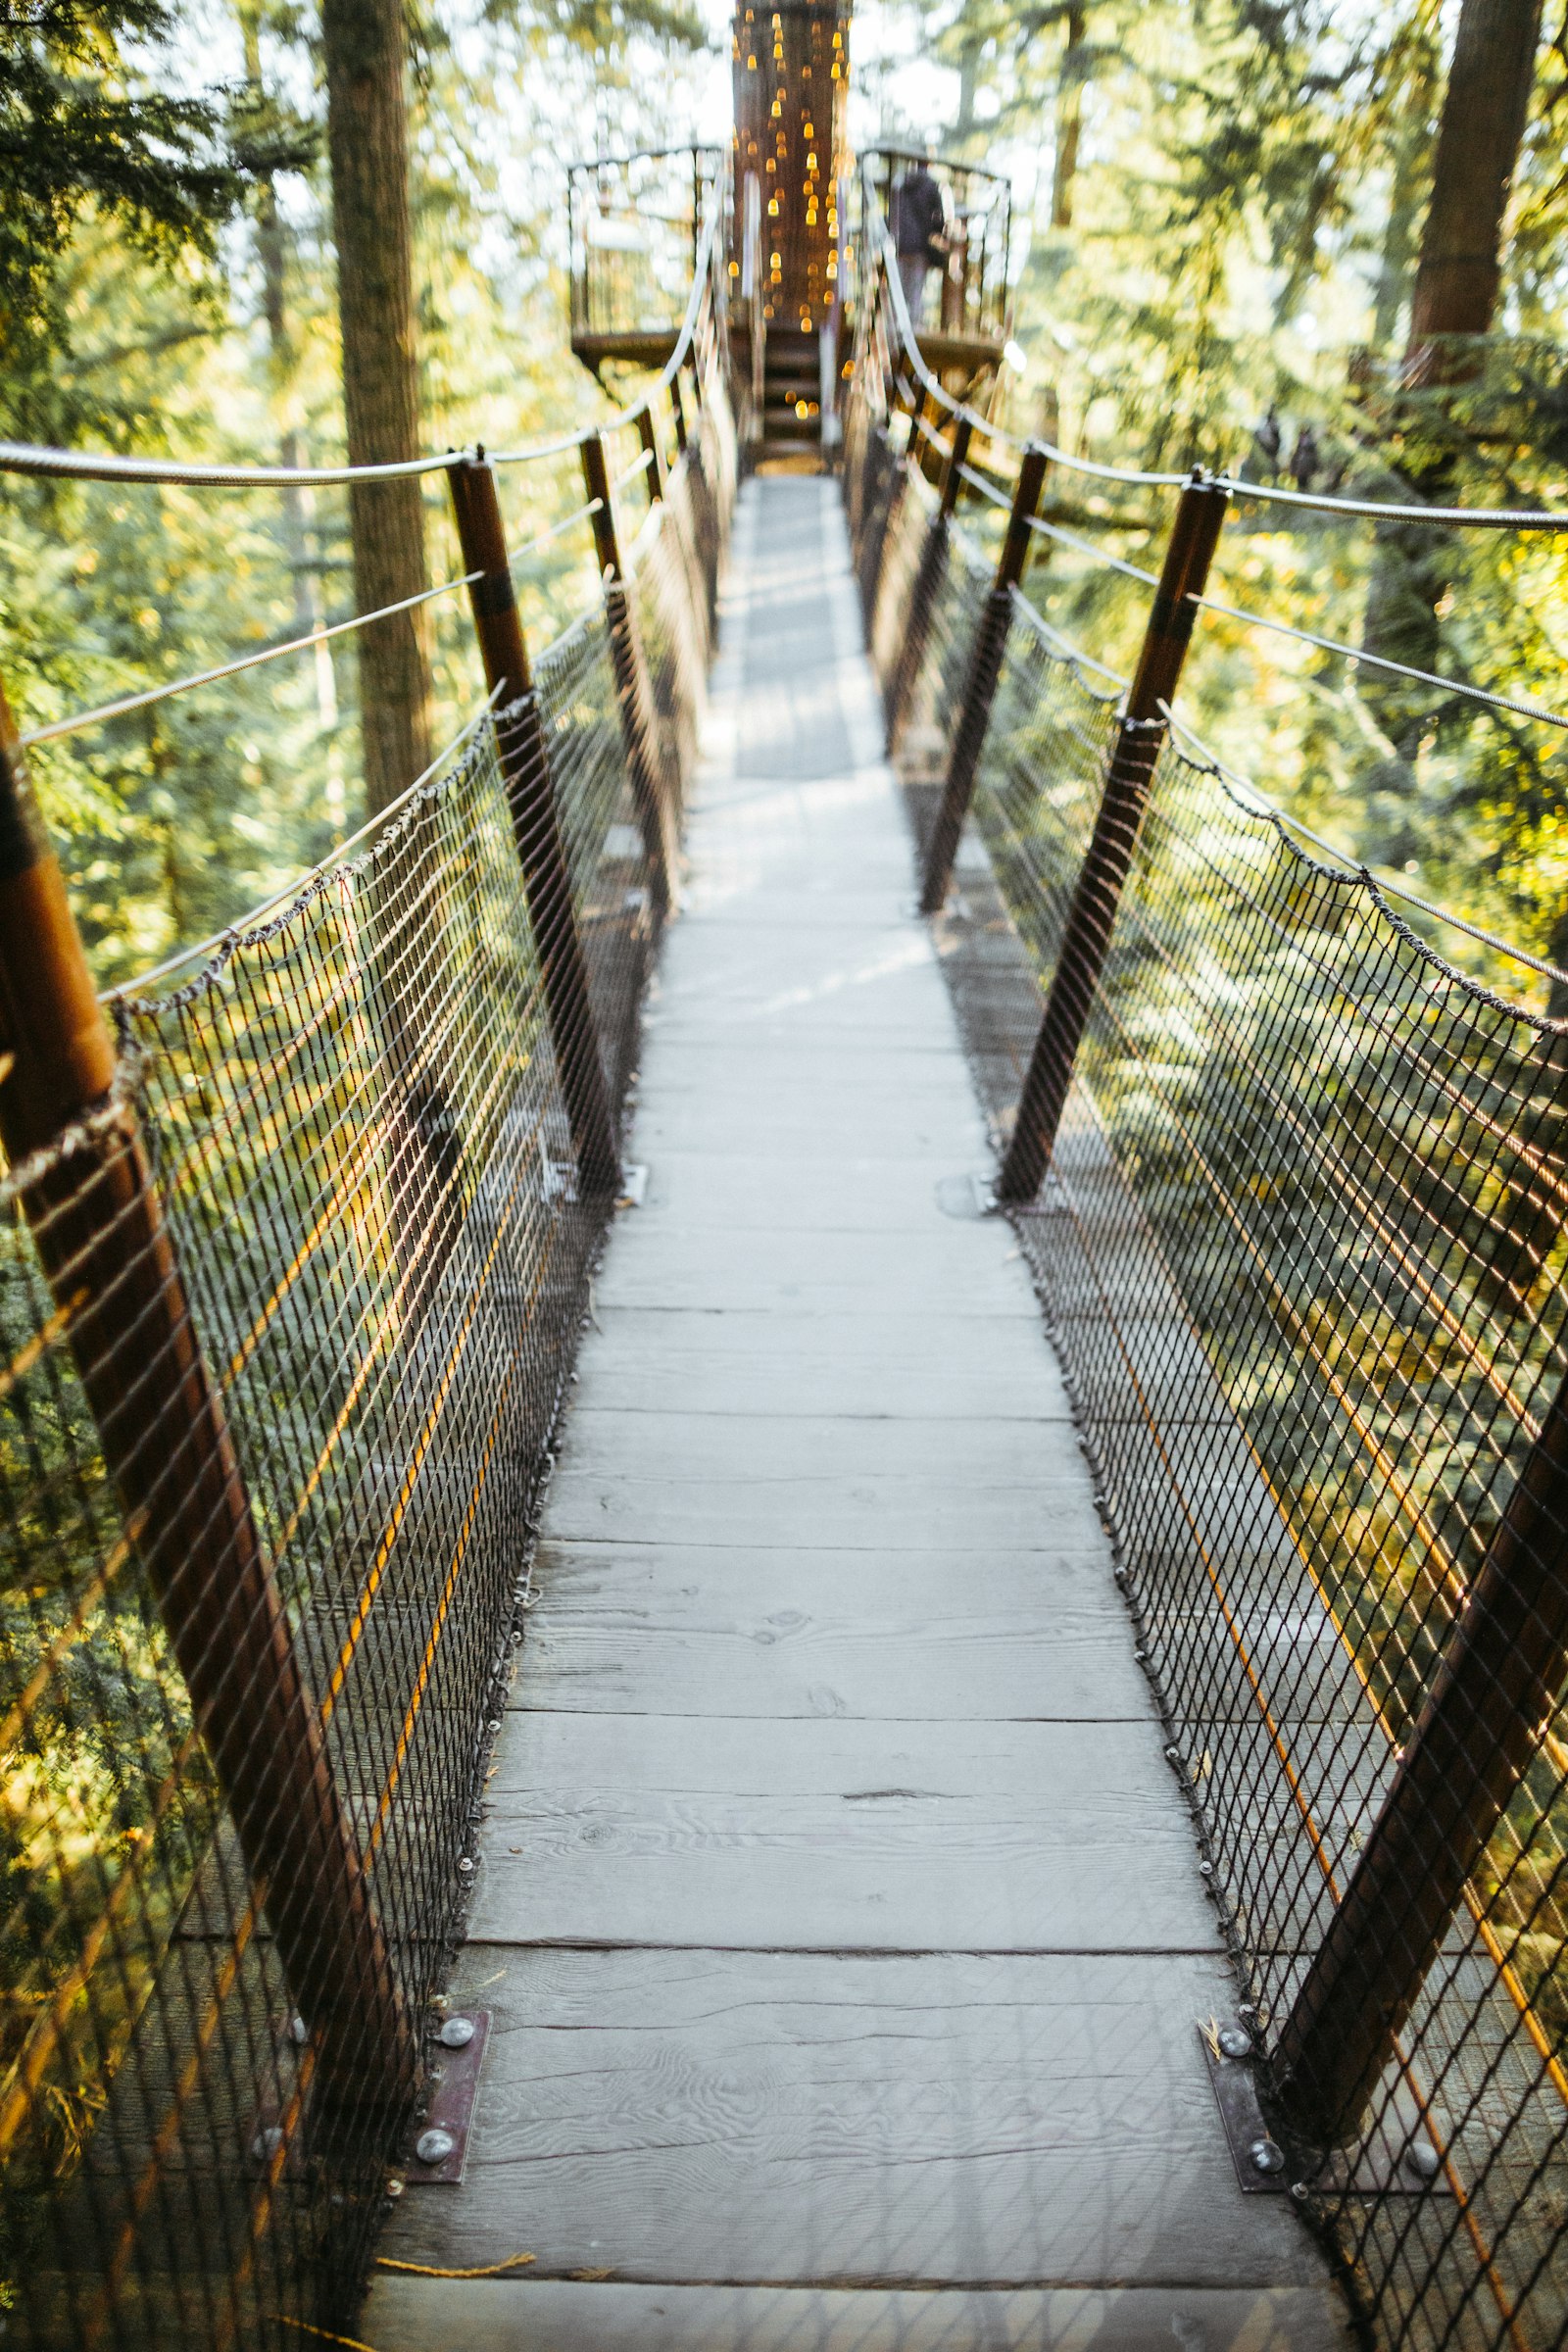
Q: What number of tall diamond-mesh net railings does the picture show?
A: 2